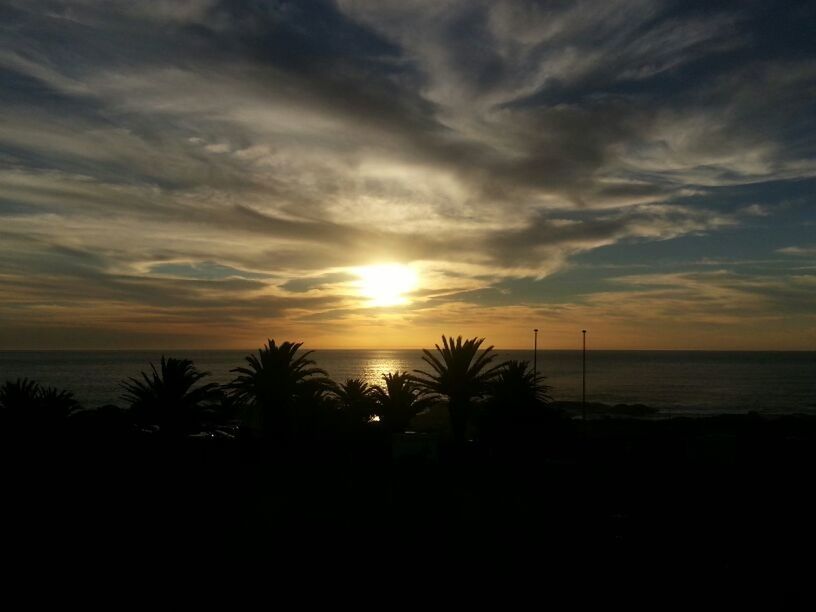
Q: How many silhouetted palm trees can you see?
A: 8